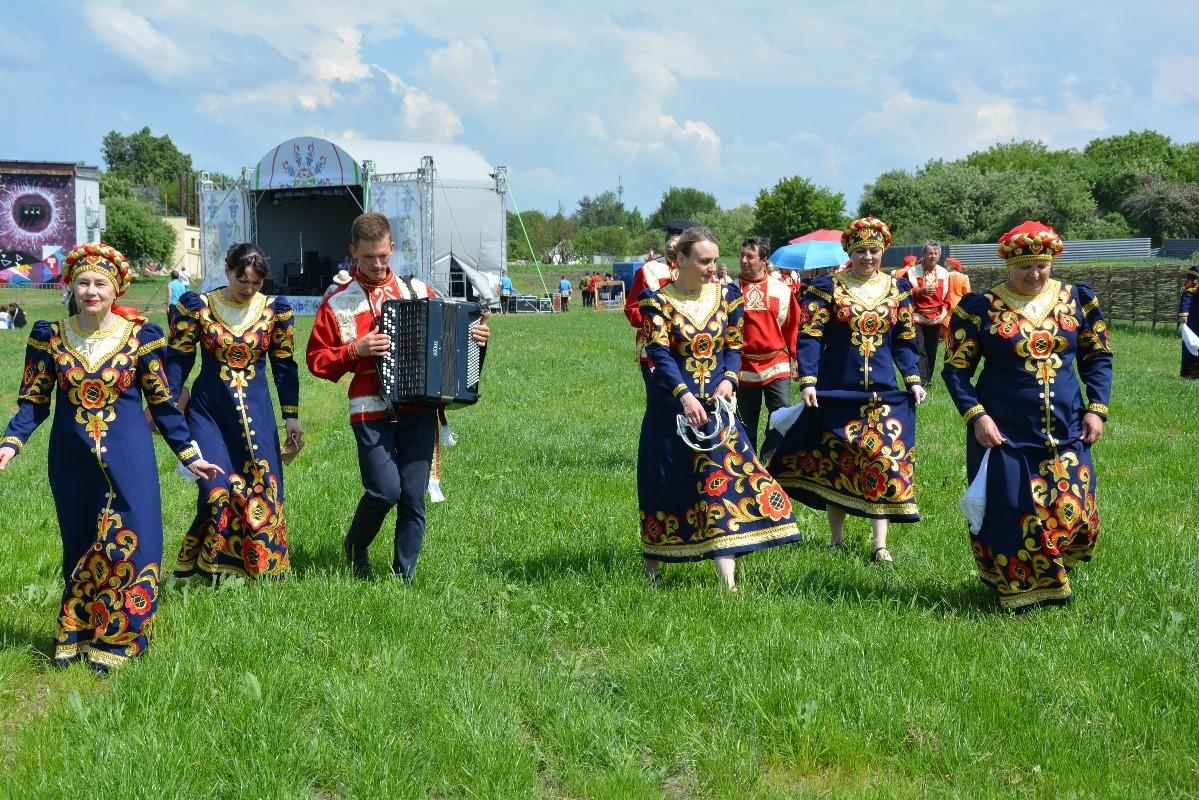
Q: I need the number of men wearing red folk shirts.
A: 4